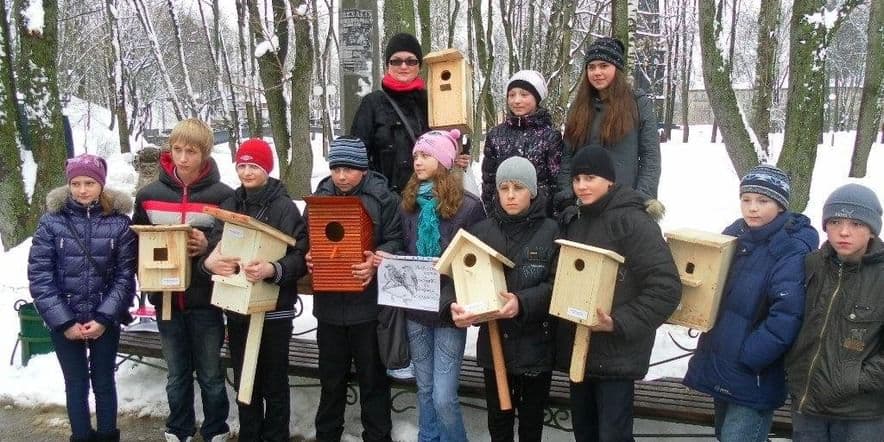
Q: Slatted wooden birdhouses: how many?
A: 1